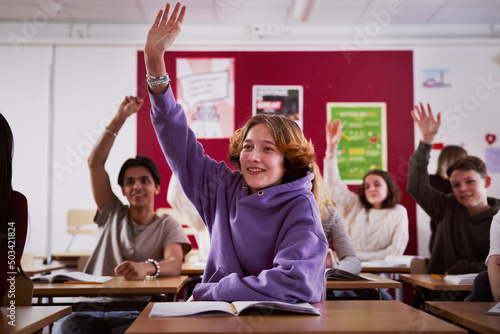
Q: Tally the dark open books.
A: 1